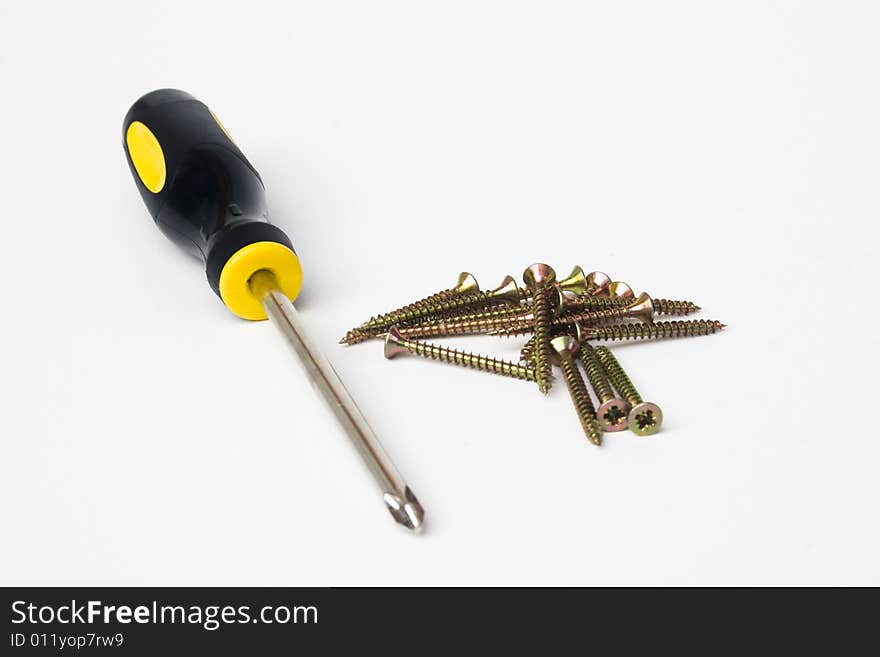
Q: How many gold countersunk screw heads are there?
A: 13